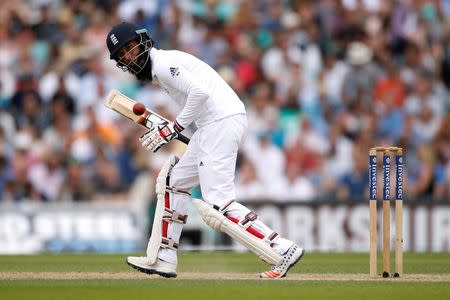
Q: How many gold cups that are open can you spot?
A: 0